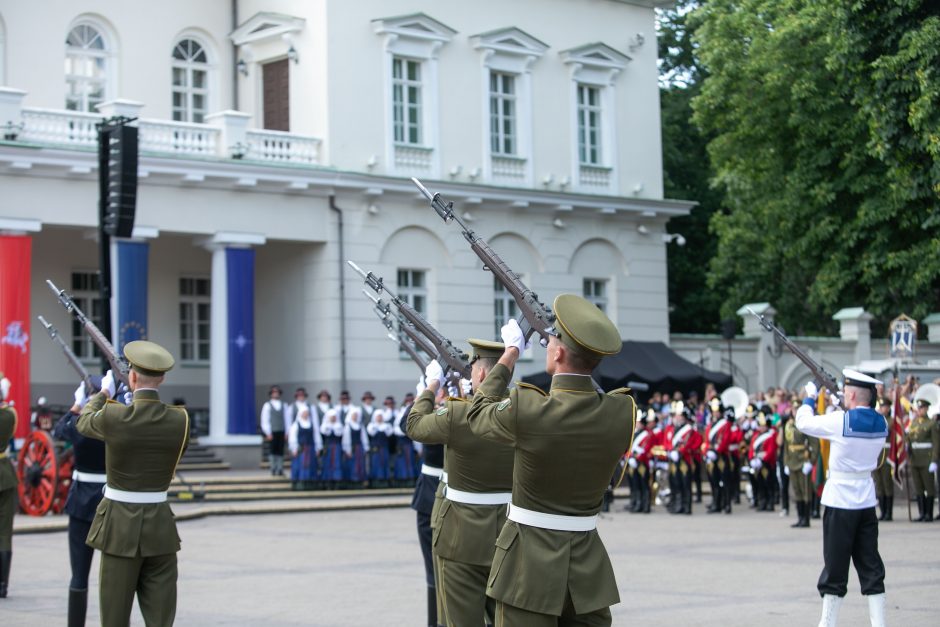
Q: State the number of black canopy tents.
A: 1